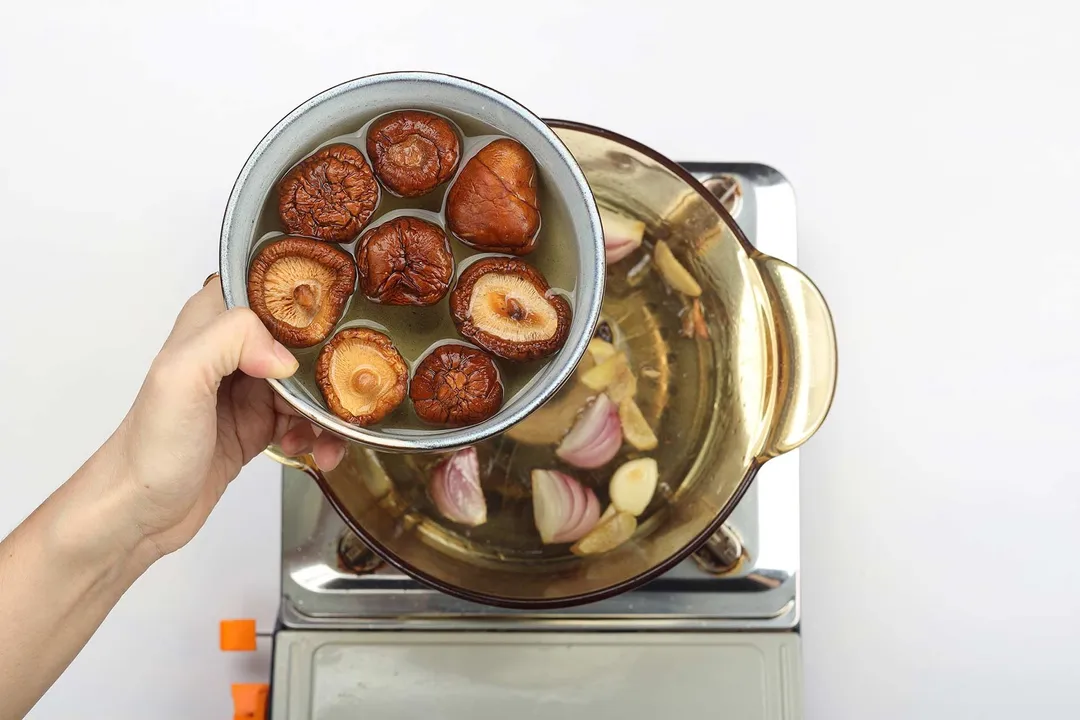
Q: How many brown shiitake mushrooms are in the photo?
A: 8